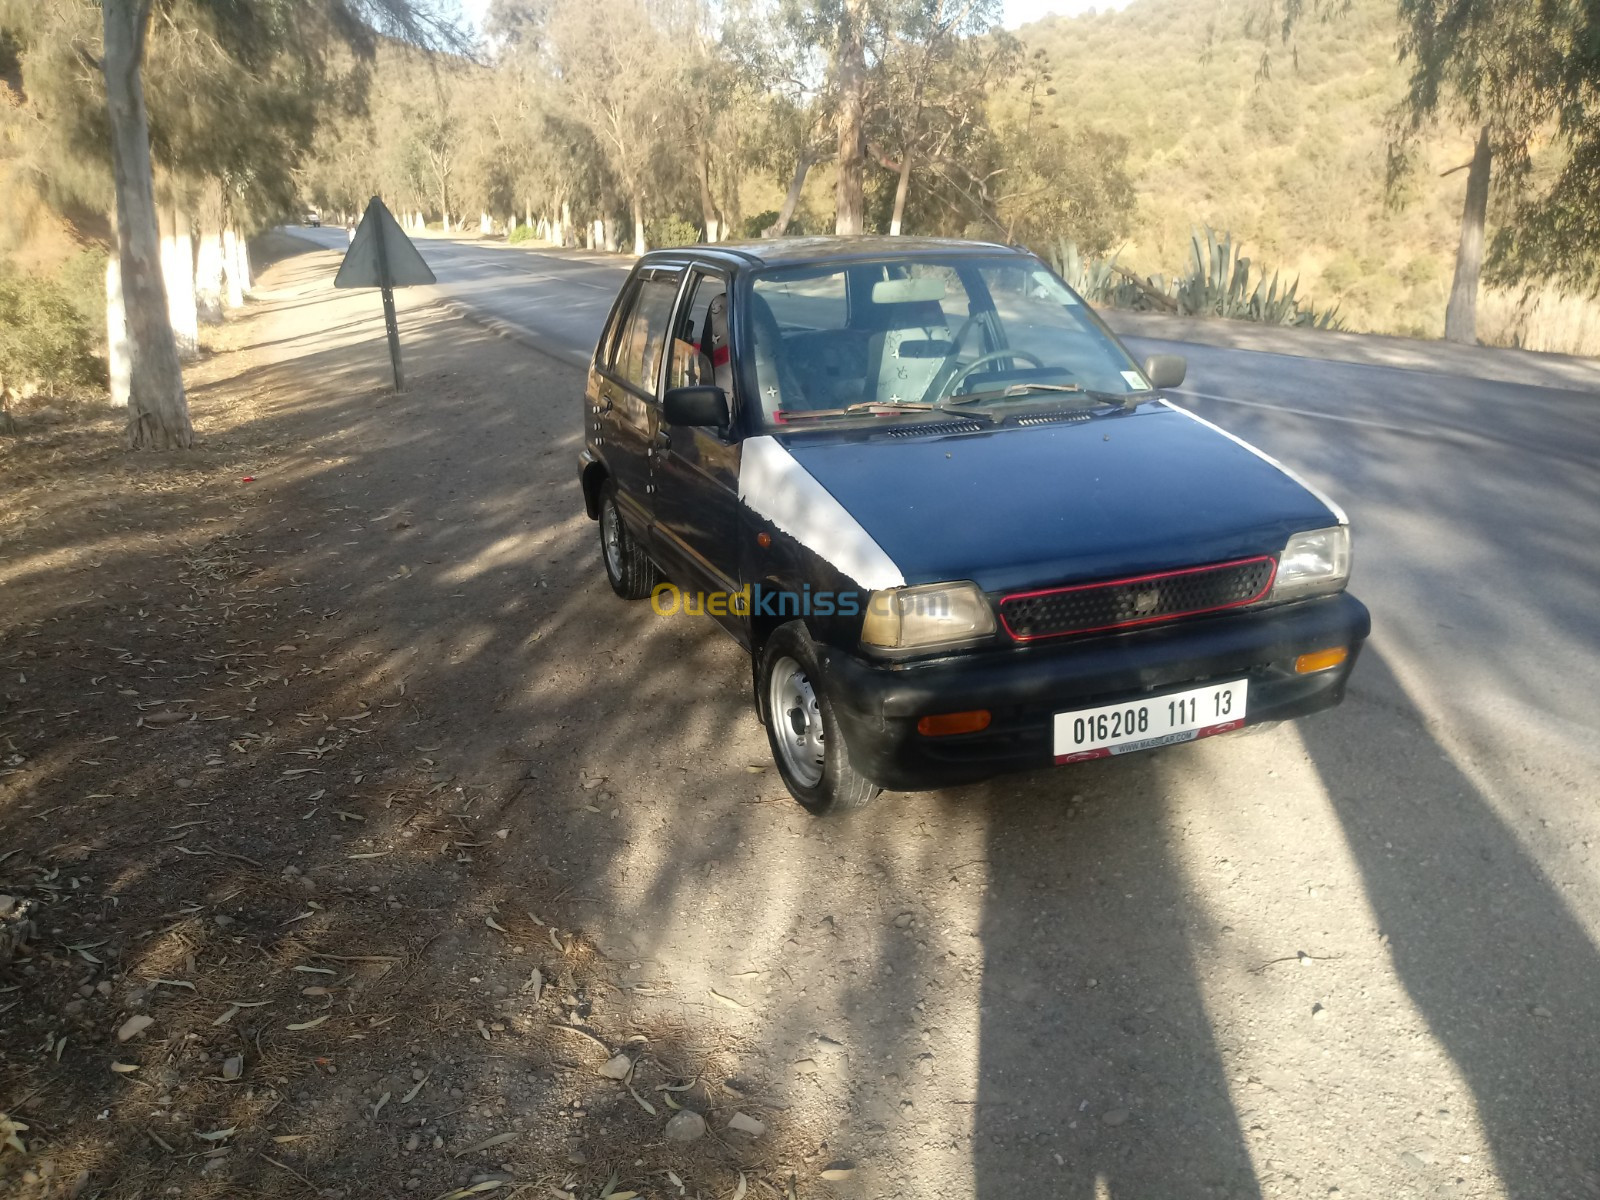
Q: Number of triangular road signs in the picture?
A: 1